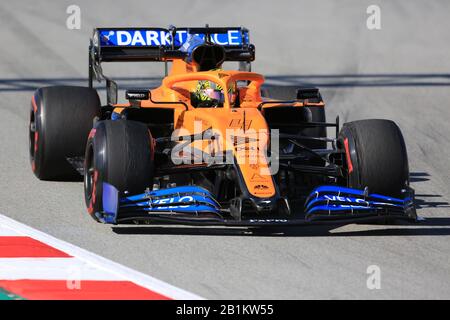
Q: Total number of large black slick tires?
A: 4